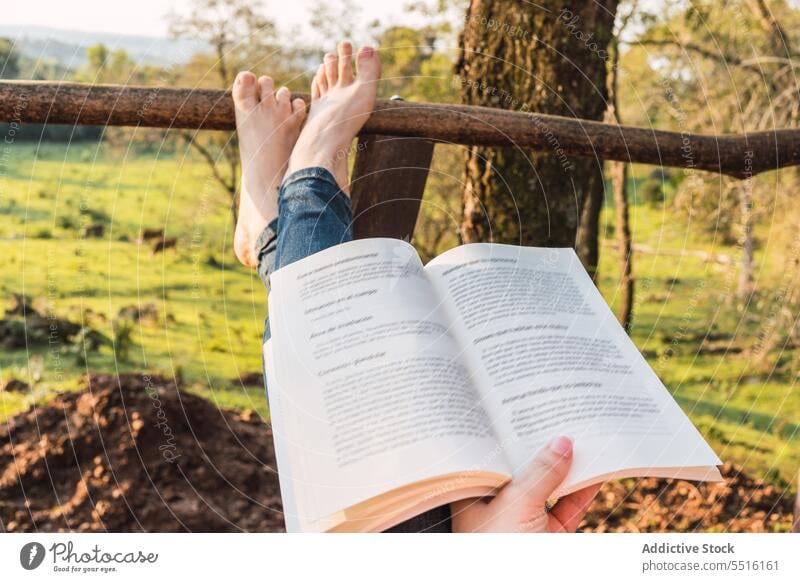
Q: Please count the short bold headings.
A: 7